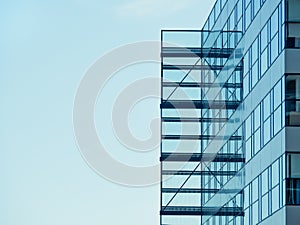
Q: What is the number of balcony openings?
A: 3